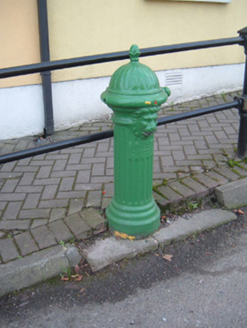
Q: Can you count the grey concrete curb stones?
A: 4